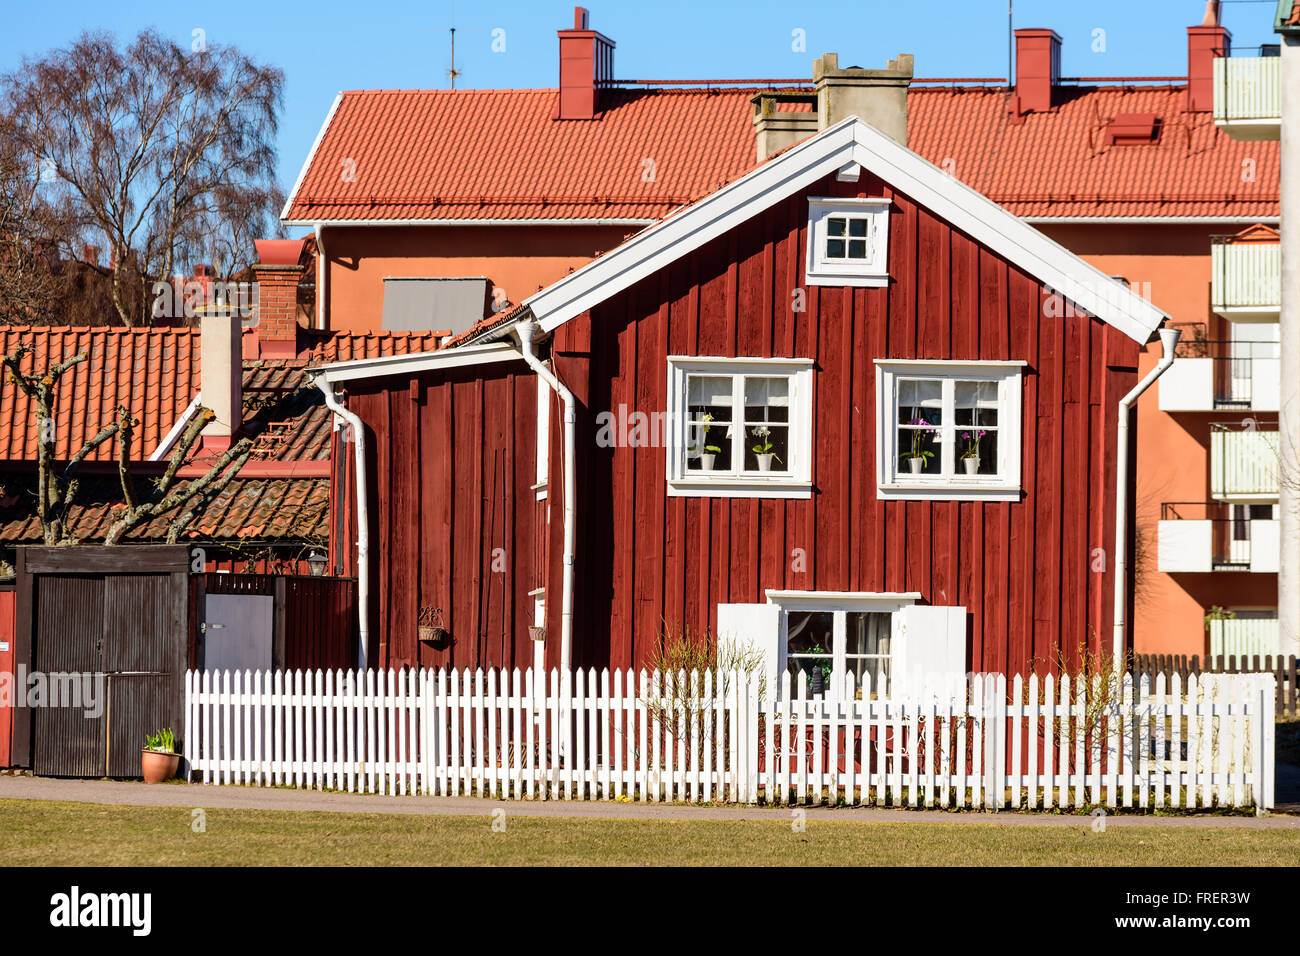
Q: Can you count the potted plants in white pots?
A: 4